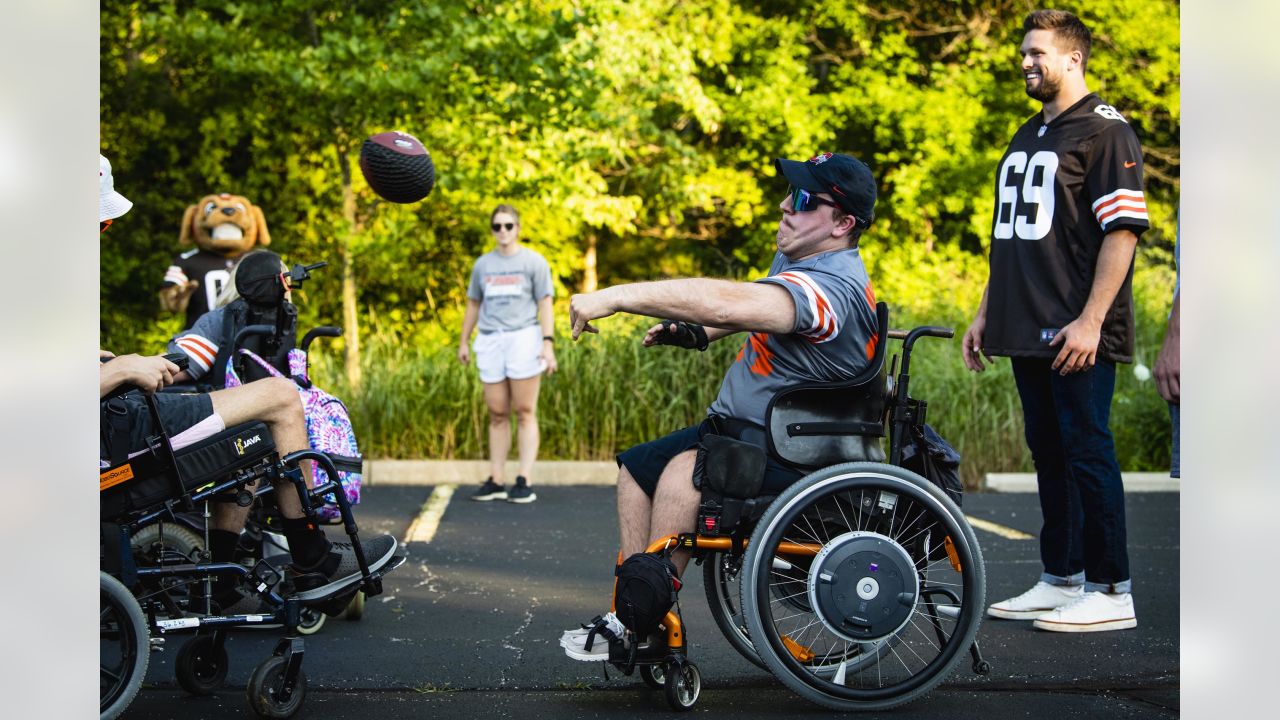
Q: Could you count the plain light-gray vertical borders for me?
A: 2